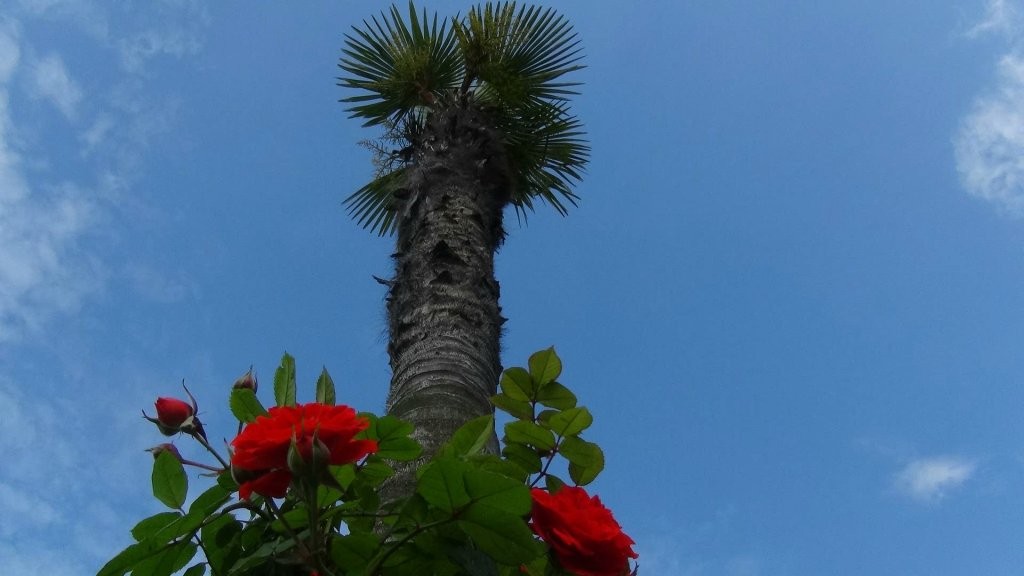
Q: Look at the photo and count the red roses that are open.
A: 2